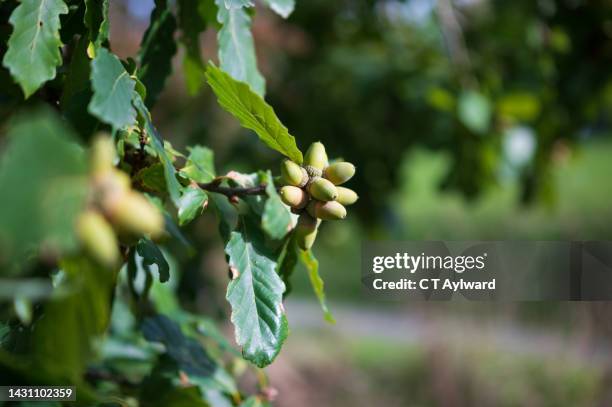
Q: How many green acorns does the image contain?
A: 12